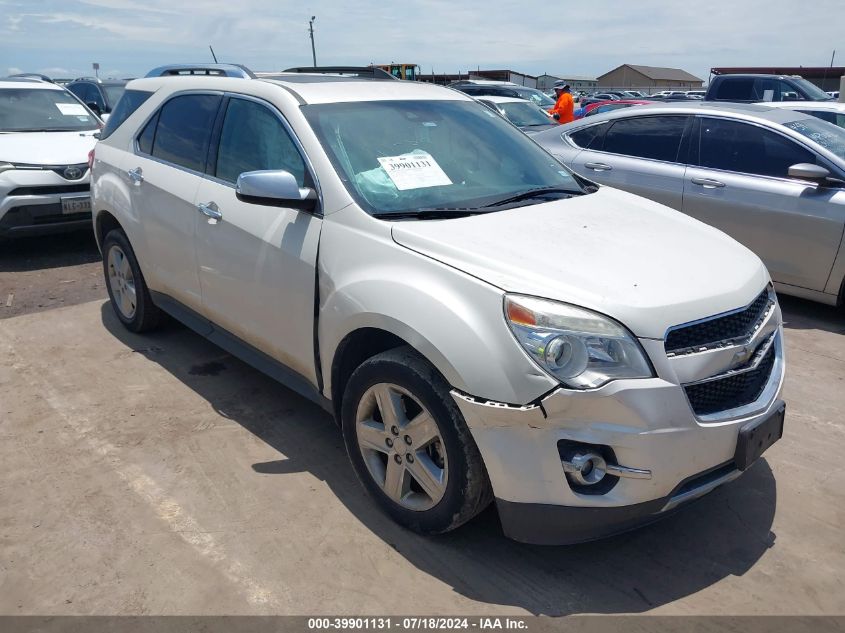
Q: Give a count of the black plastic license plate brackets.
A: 1